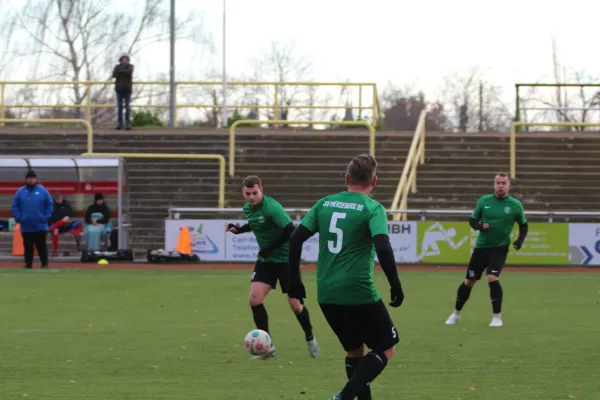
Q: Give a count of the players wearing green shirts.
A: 3